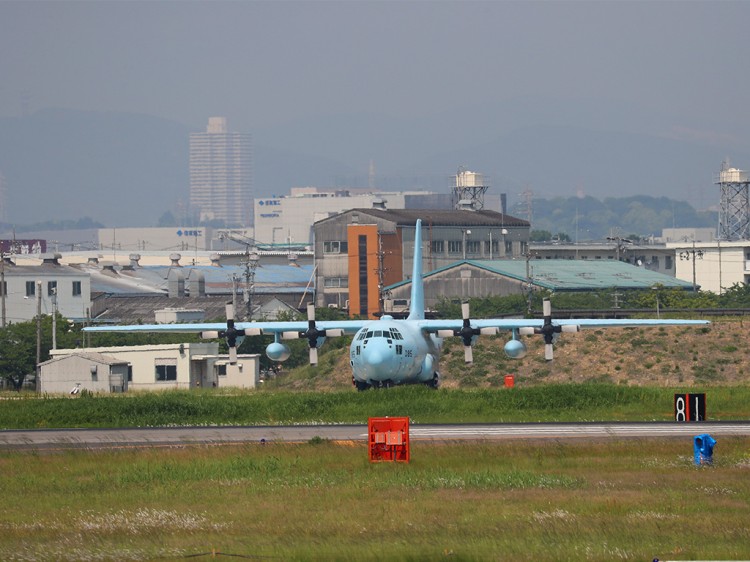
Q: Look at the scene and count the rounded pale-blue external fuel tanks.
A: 2